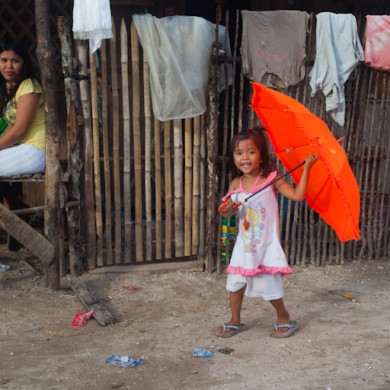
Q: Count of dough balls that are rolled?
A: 0